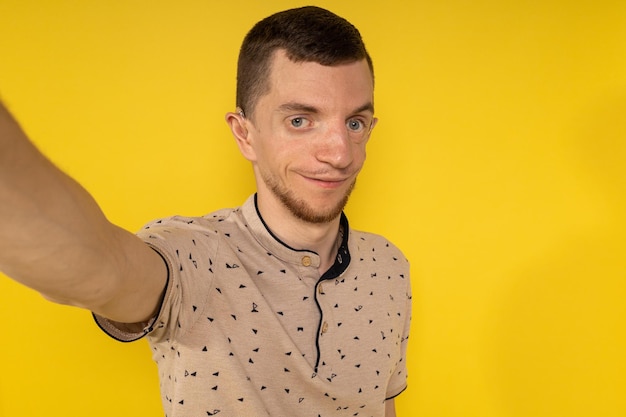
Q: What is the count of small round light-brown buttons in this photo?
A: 3